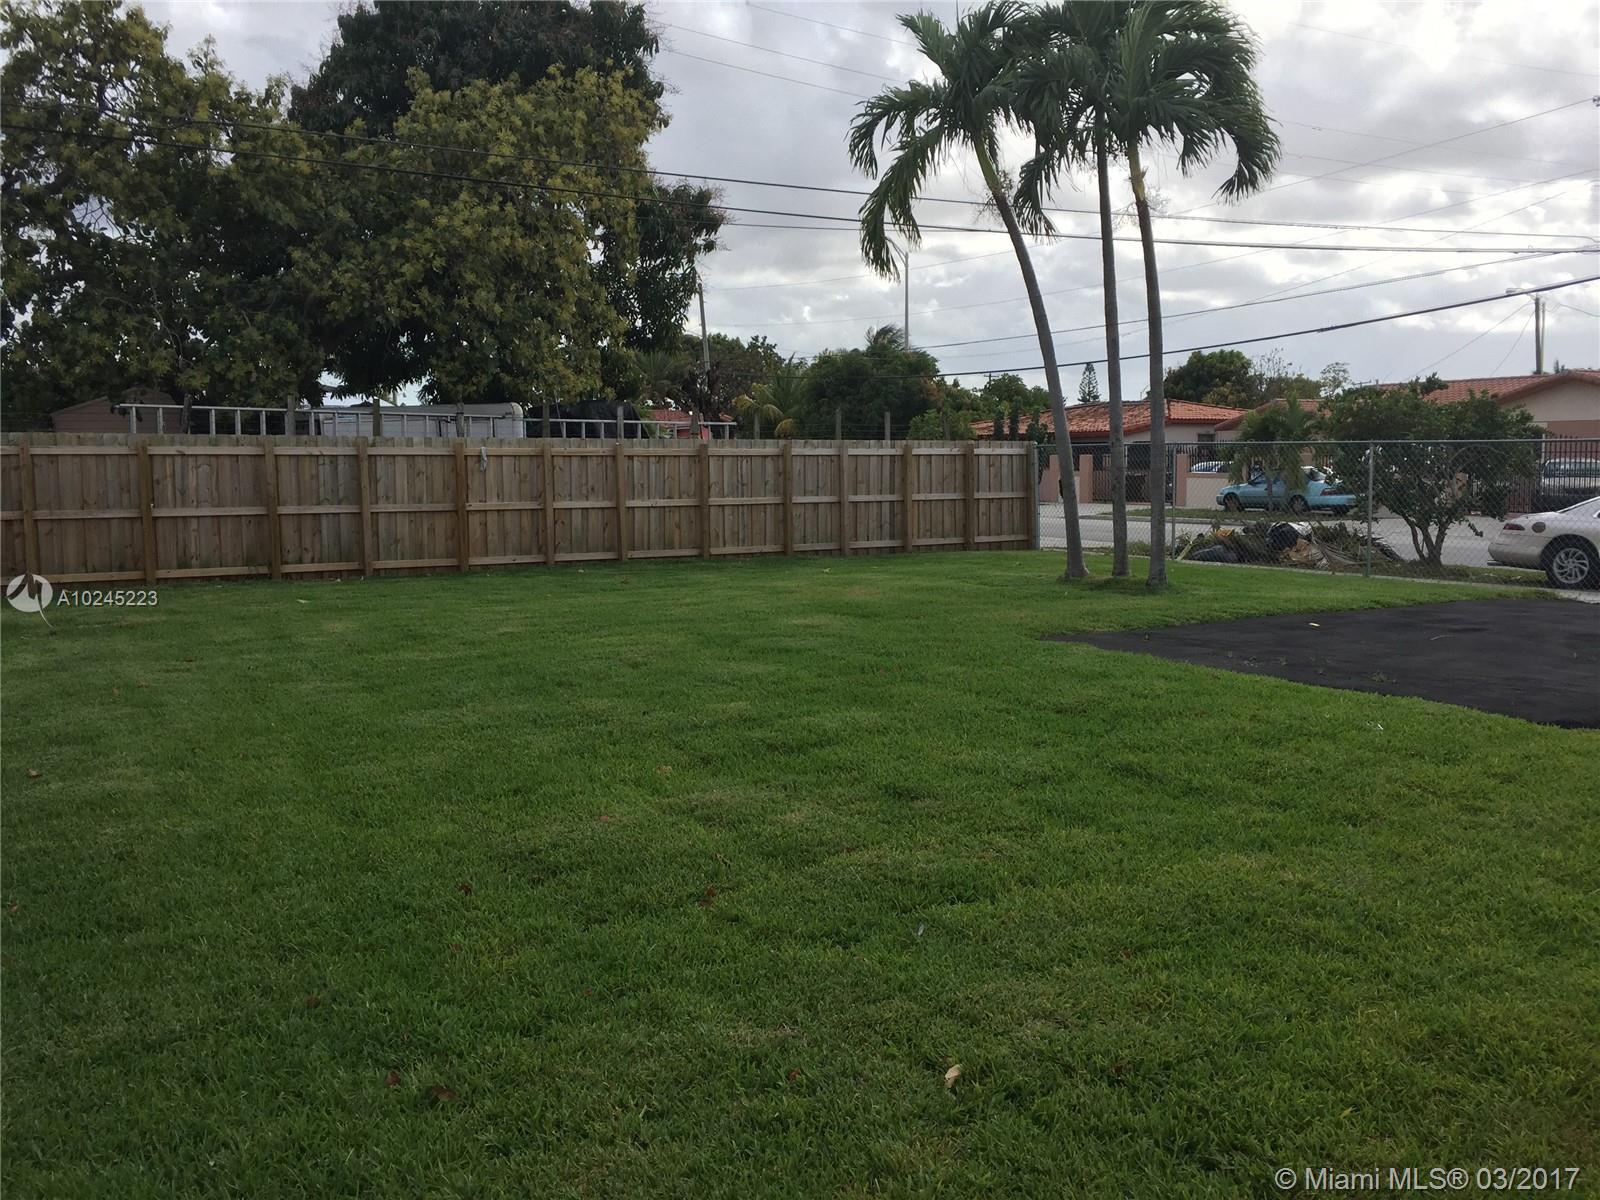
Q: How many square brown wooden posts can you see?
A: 13